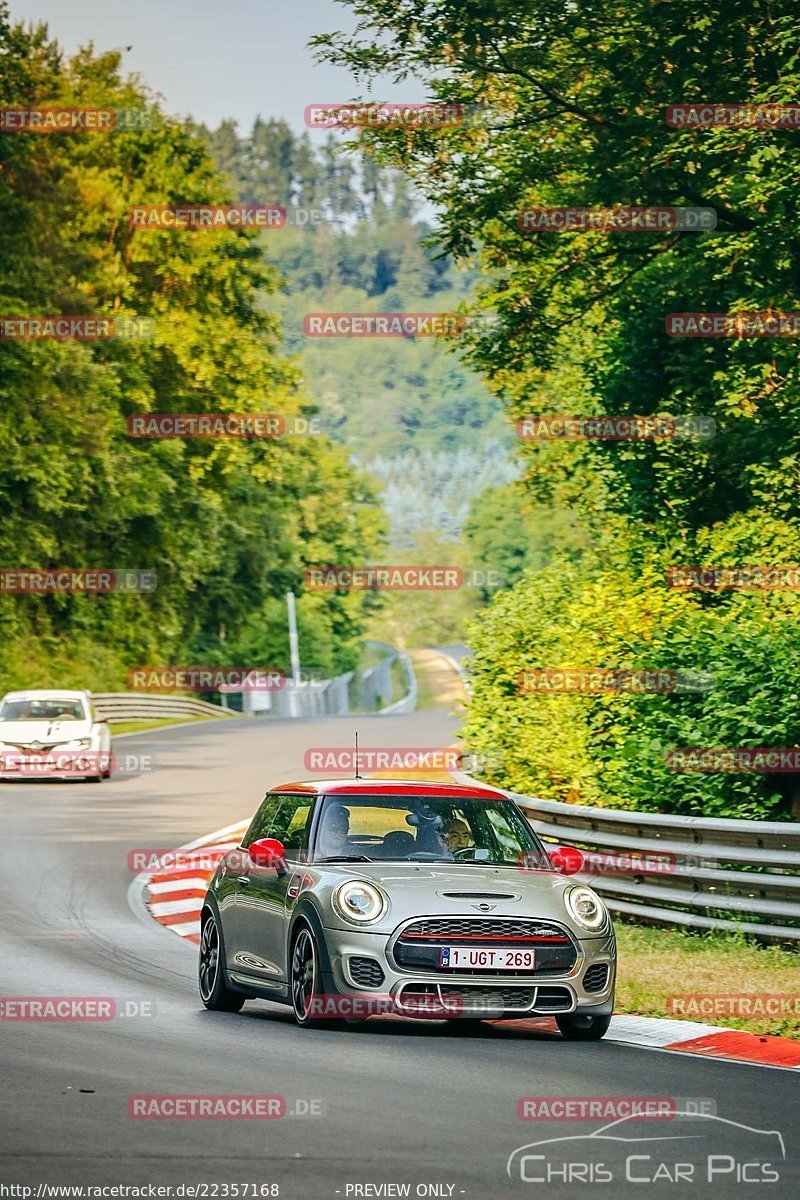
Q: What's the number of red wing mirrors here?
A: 2